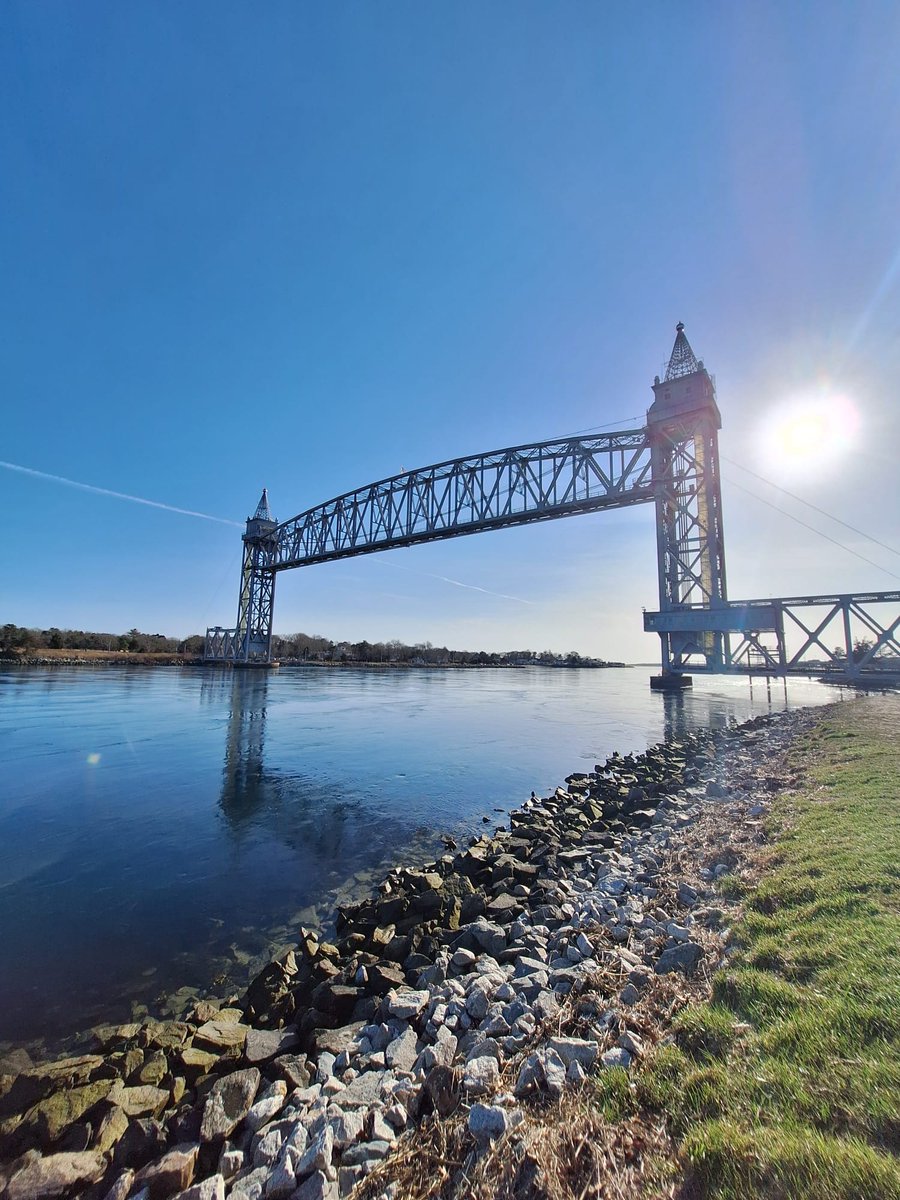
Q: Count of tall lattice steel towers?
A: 2